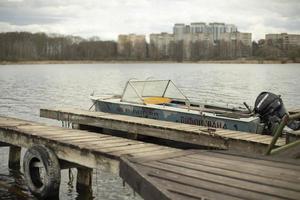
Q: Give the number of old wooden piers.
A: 2